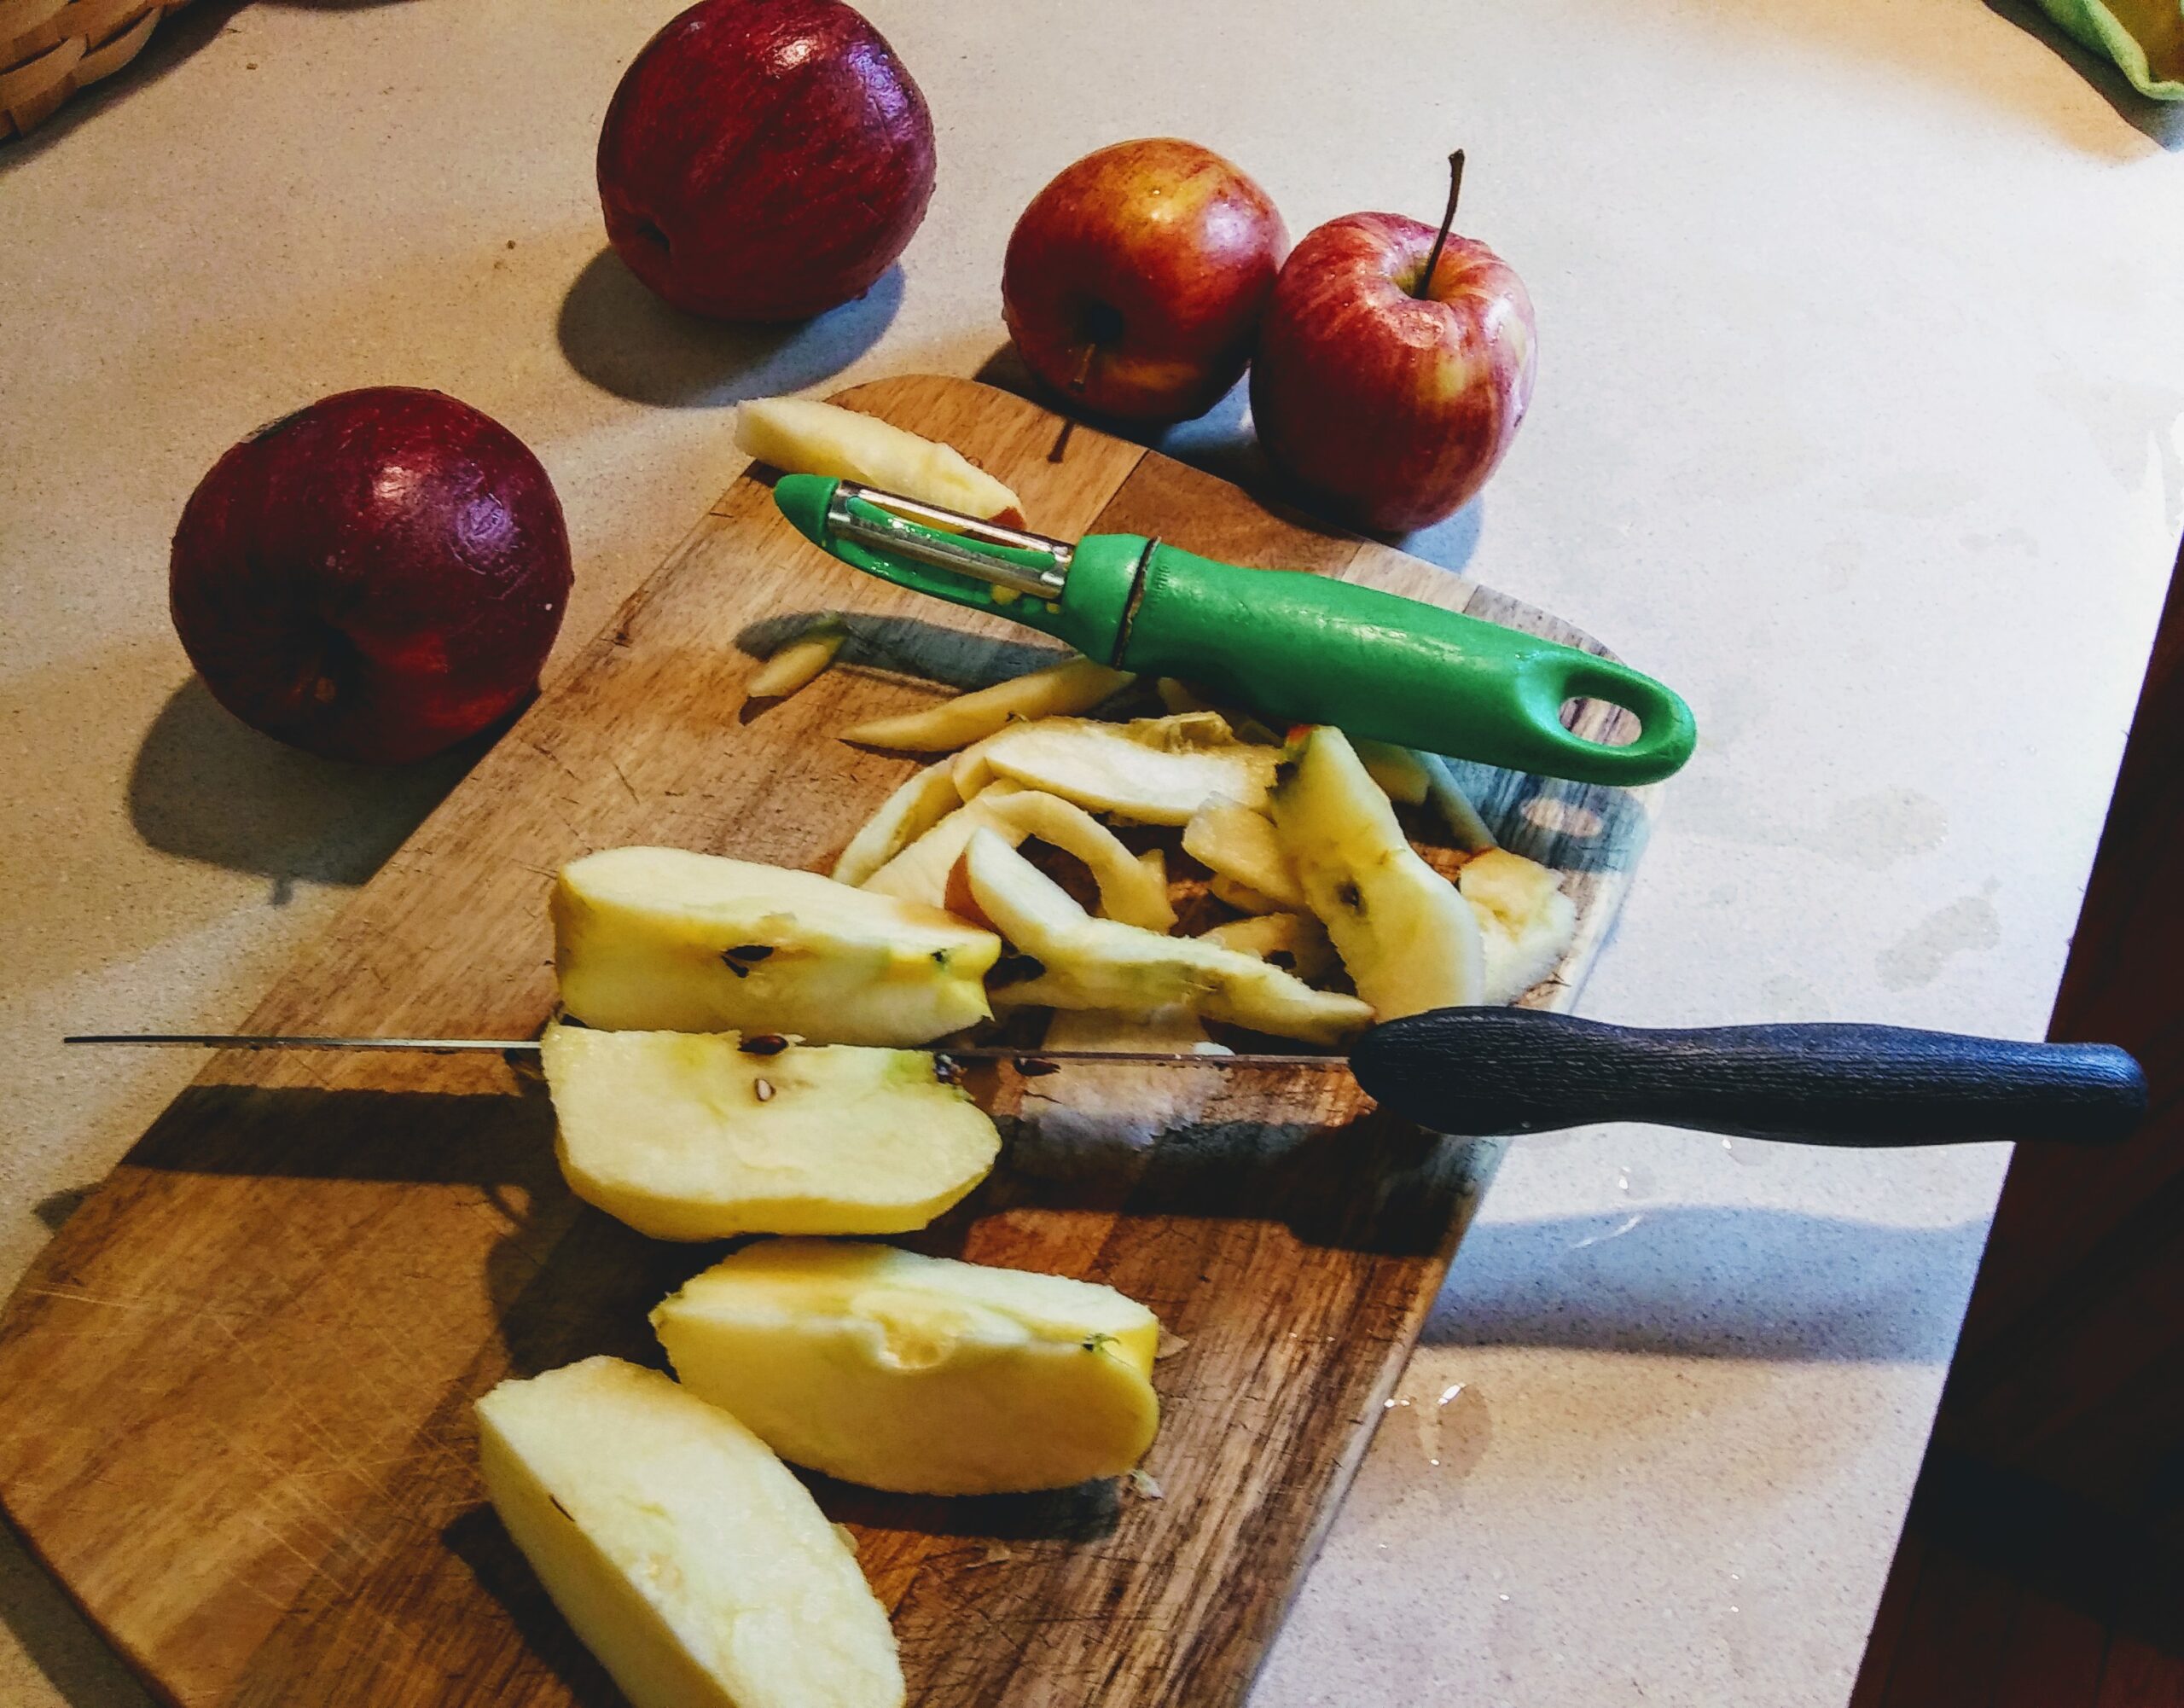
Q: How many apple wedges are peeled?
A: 4